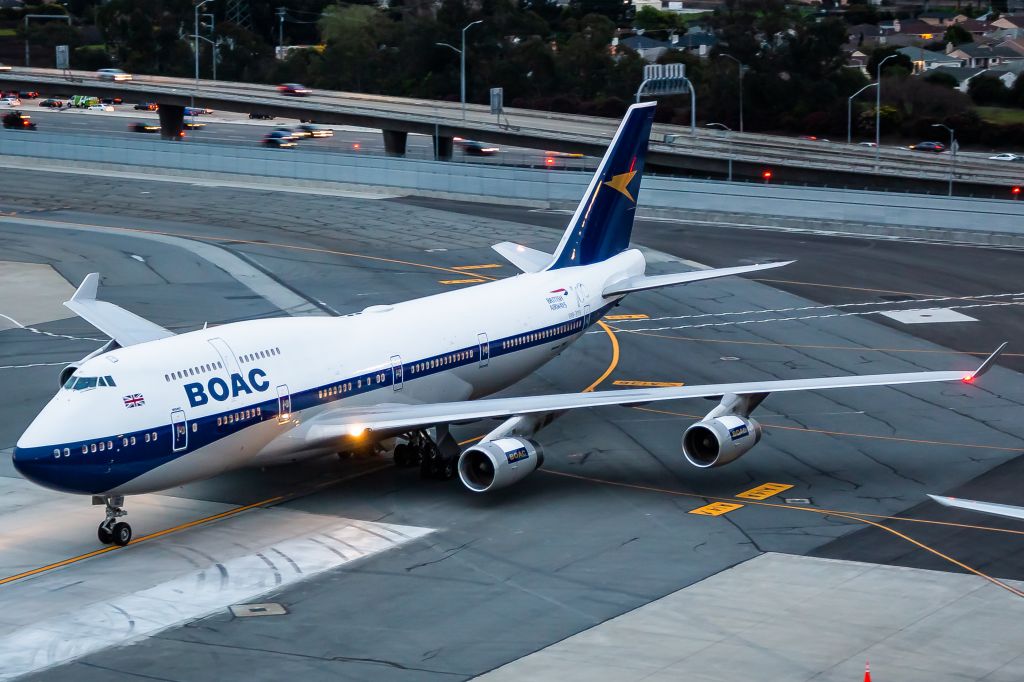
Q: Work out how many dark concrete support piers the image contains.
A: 3